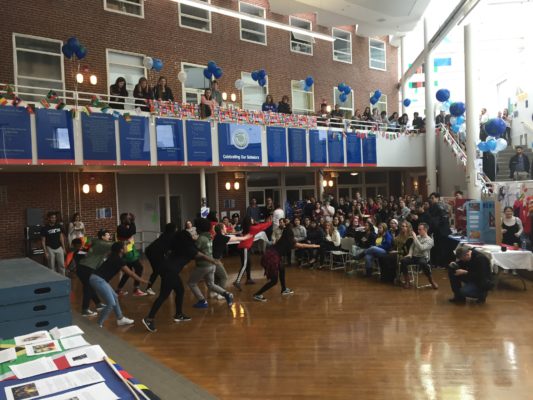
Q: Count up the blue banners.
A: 13